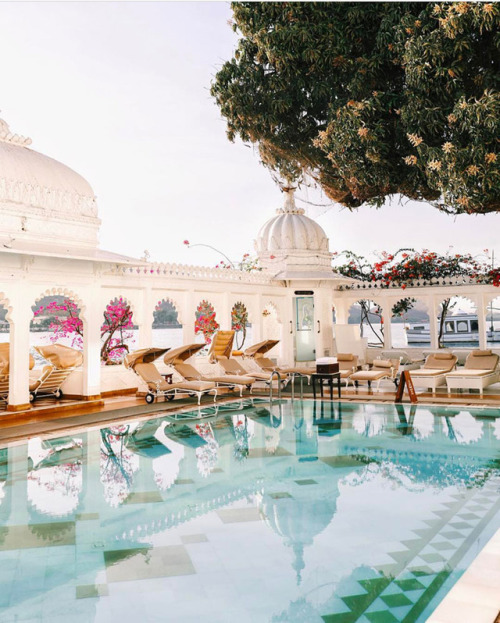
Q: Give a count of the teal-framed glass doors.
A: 1